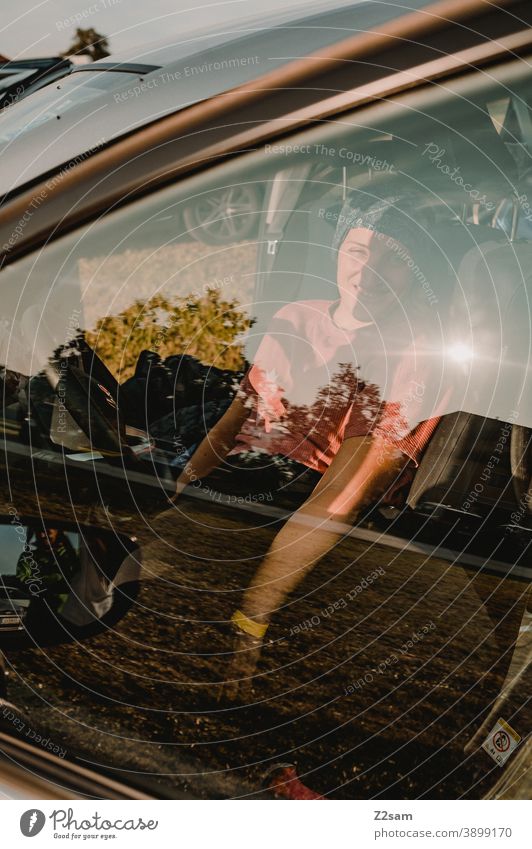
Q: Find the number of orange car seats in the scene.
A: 0